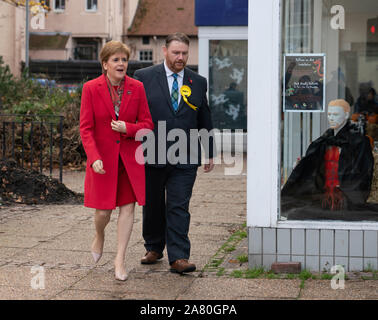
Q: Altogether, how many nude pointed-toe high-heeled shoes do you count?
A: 2